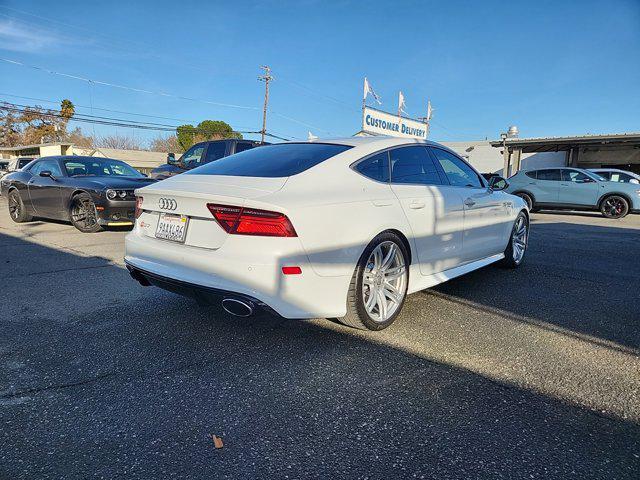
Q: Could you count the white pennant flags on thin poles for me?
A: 3